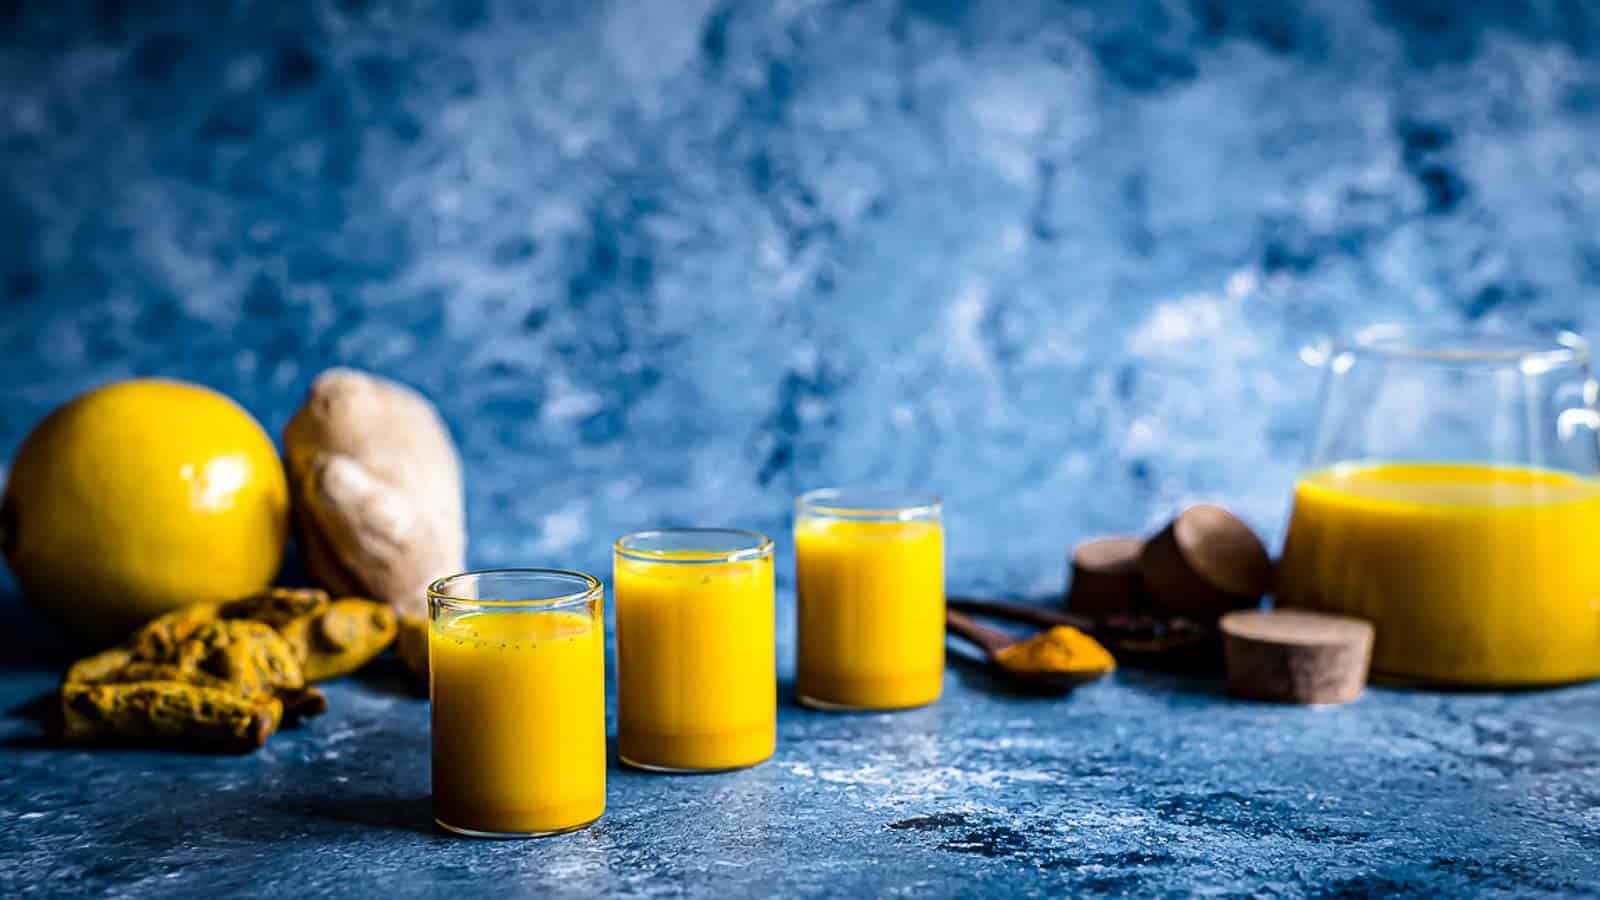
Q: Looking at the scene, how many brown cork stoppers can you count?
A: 3